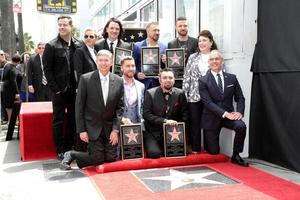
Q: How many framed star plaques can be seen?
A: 5